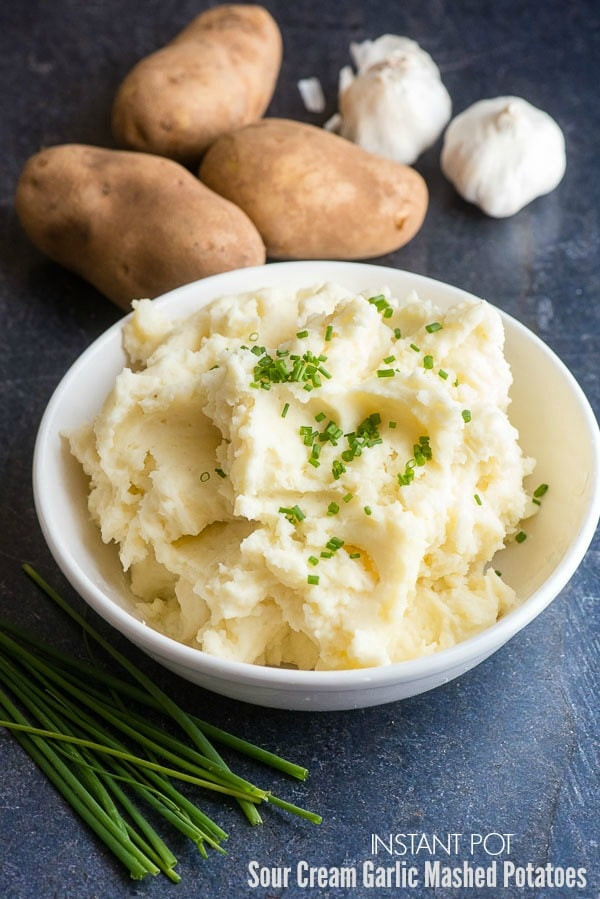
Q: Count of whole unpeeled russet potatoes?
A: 3